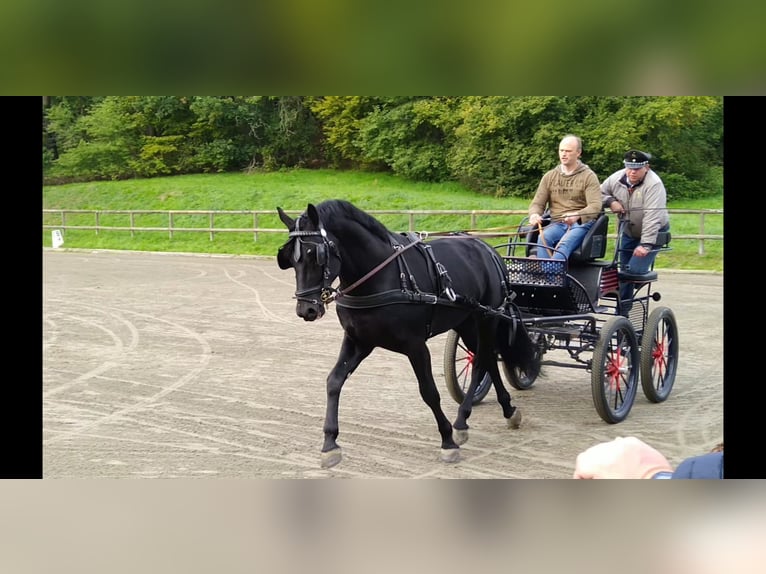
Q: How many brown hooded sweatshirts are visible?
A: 1